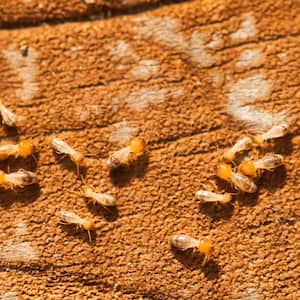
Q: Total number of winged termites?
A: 0